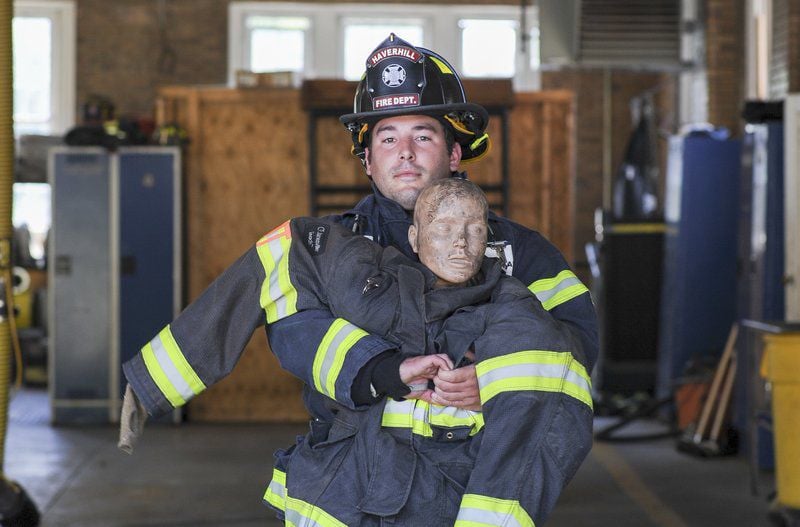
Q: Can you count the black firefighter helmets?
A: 1